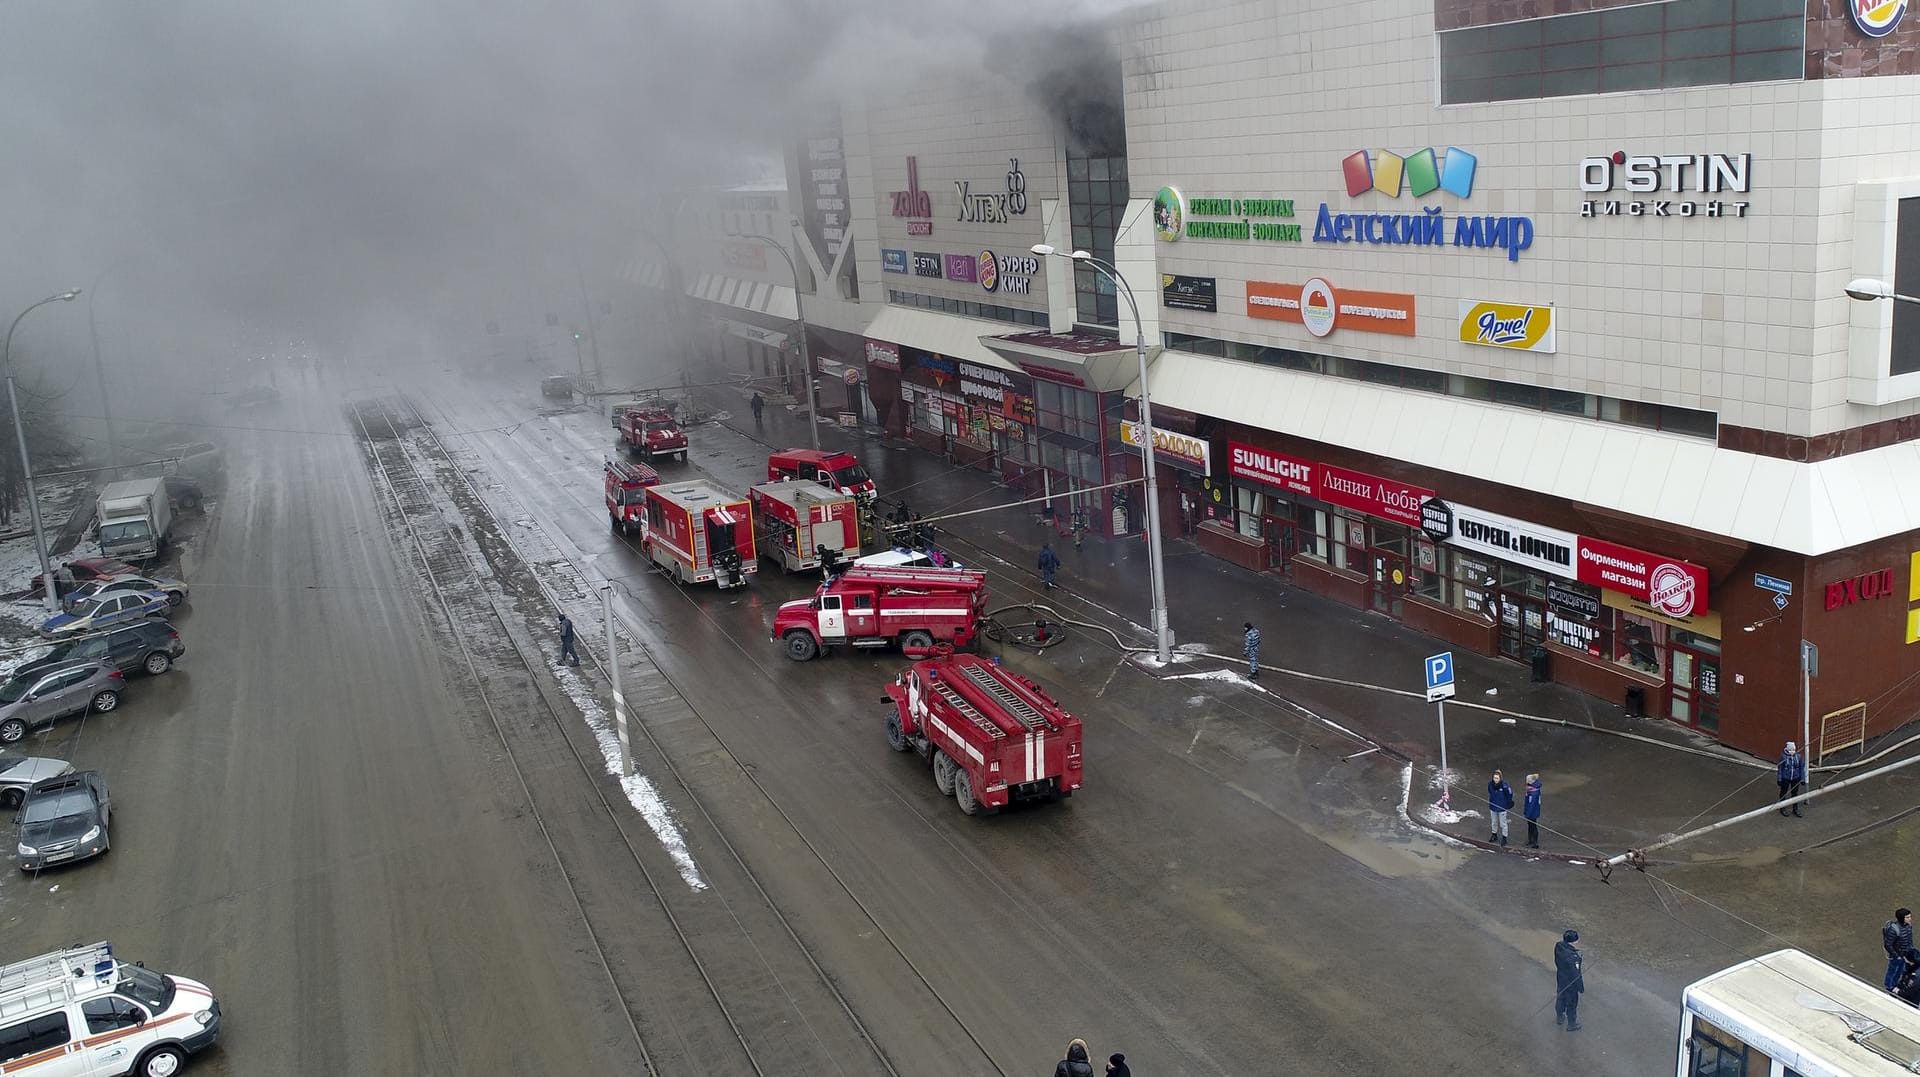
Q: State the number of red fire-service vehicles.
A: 7